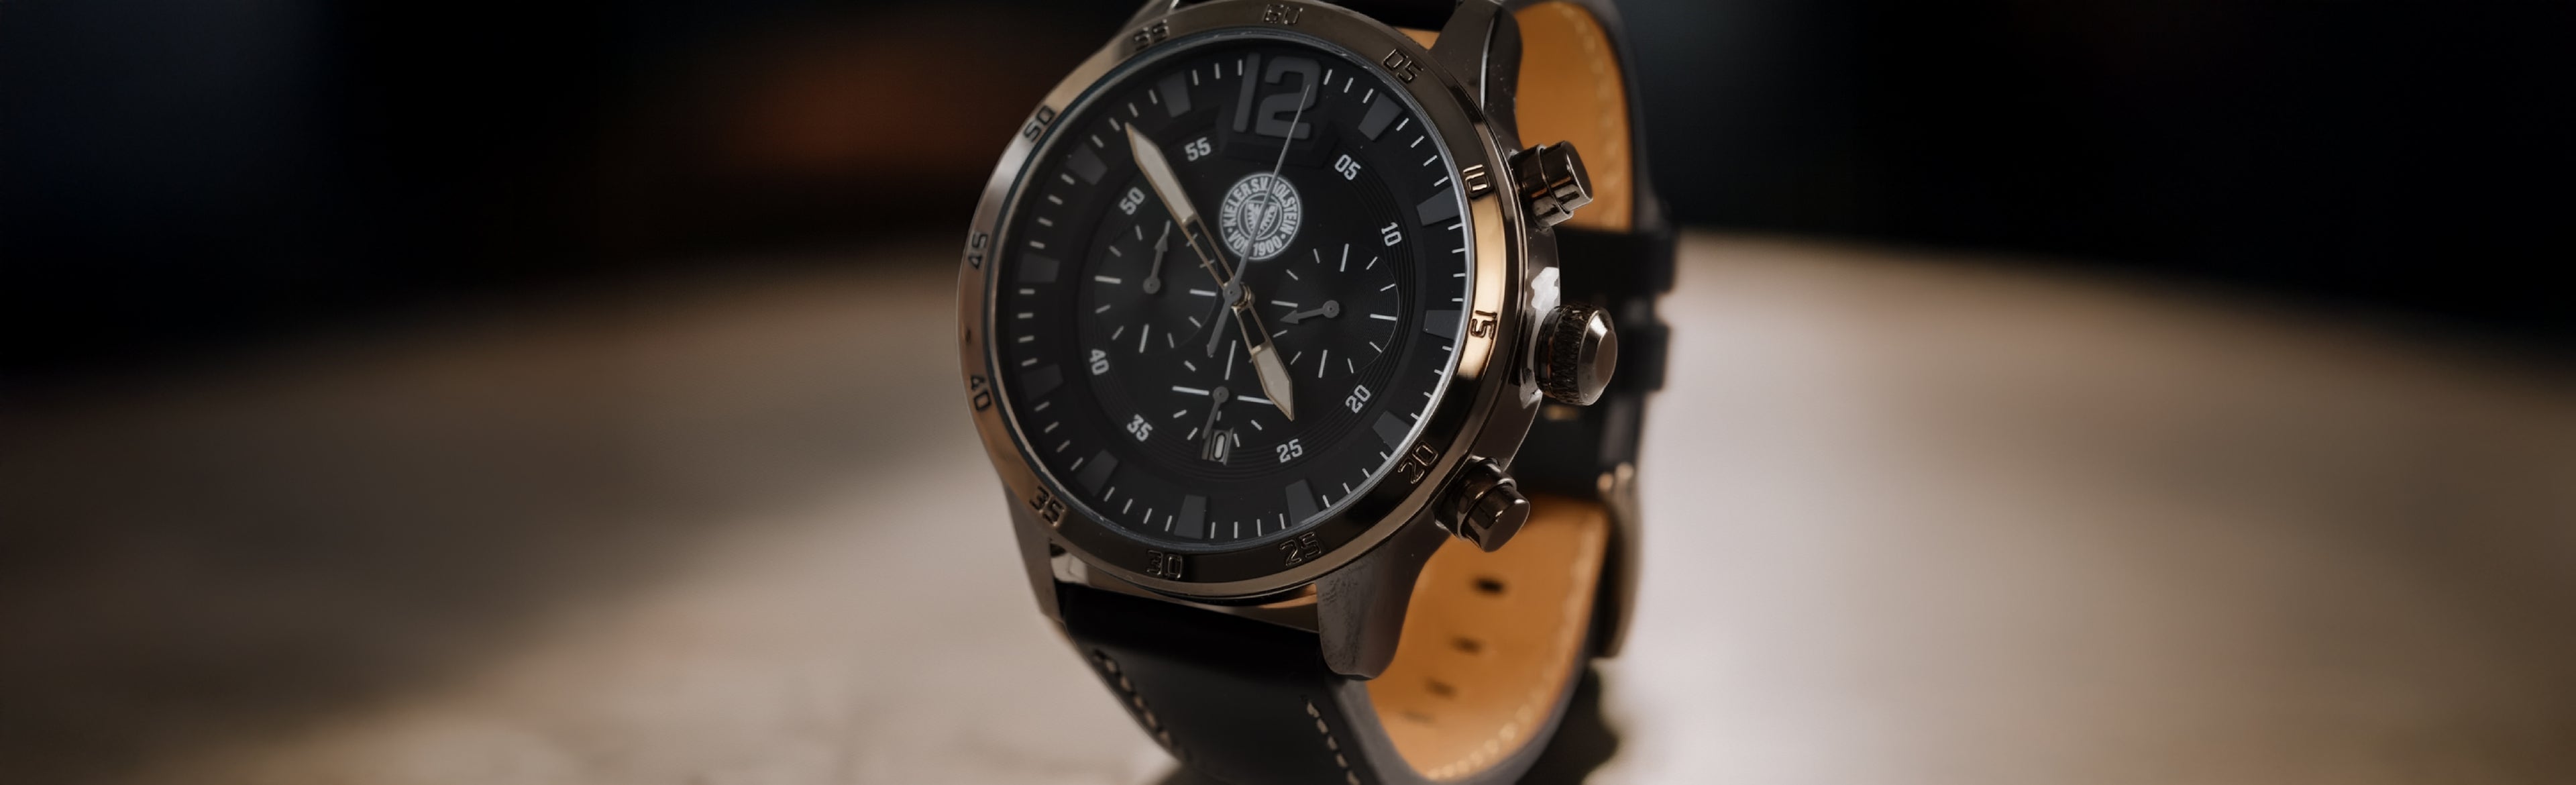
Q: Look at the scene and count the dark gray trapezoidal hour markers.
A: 11